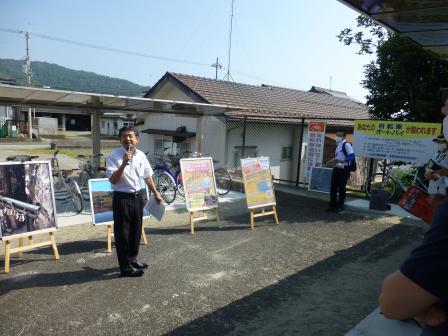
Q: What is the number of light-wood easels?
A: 4